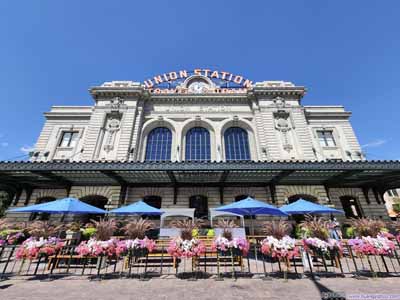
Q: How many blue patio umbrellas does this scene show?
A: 4